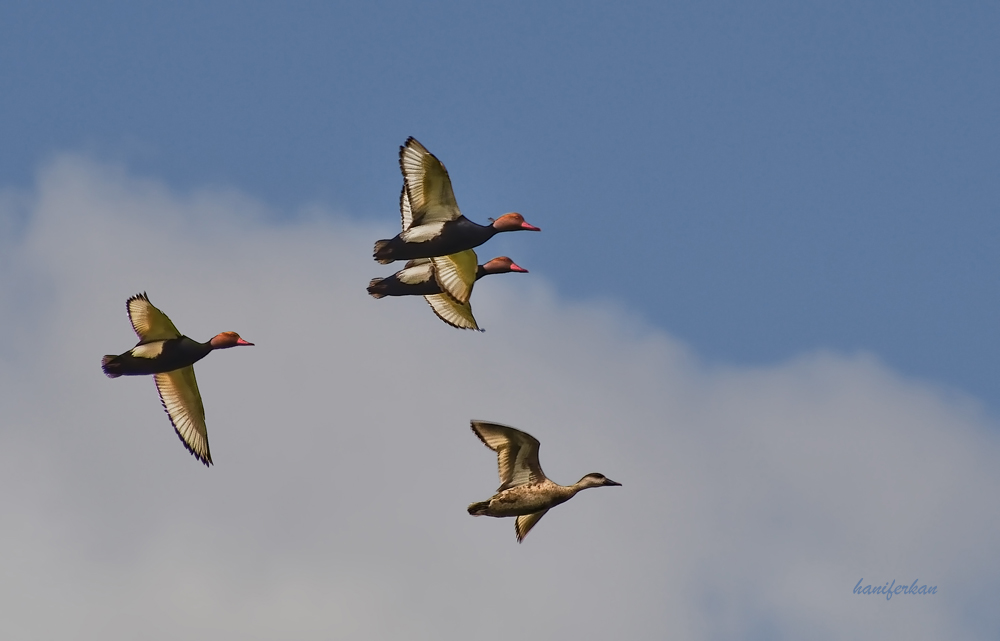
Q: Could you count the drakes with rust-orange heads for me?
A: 3